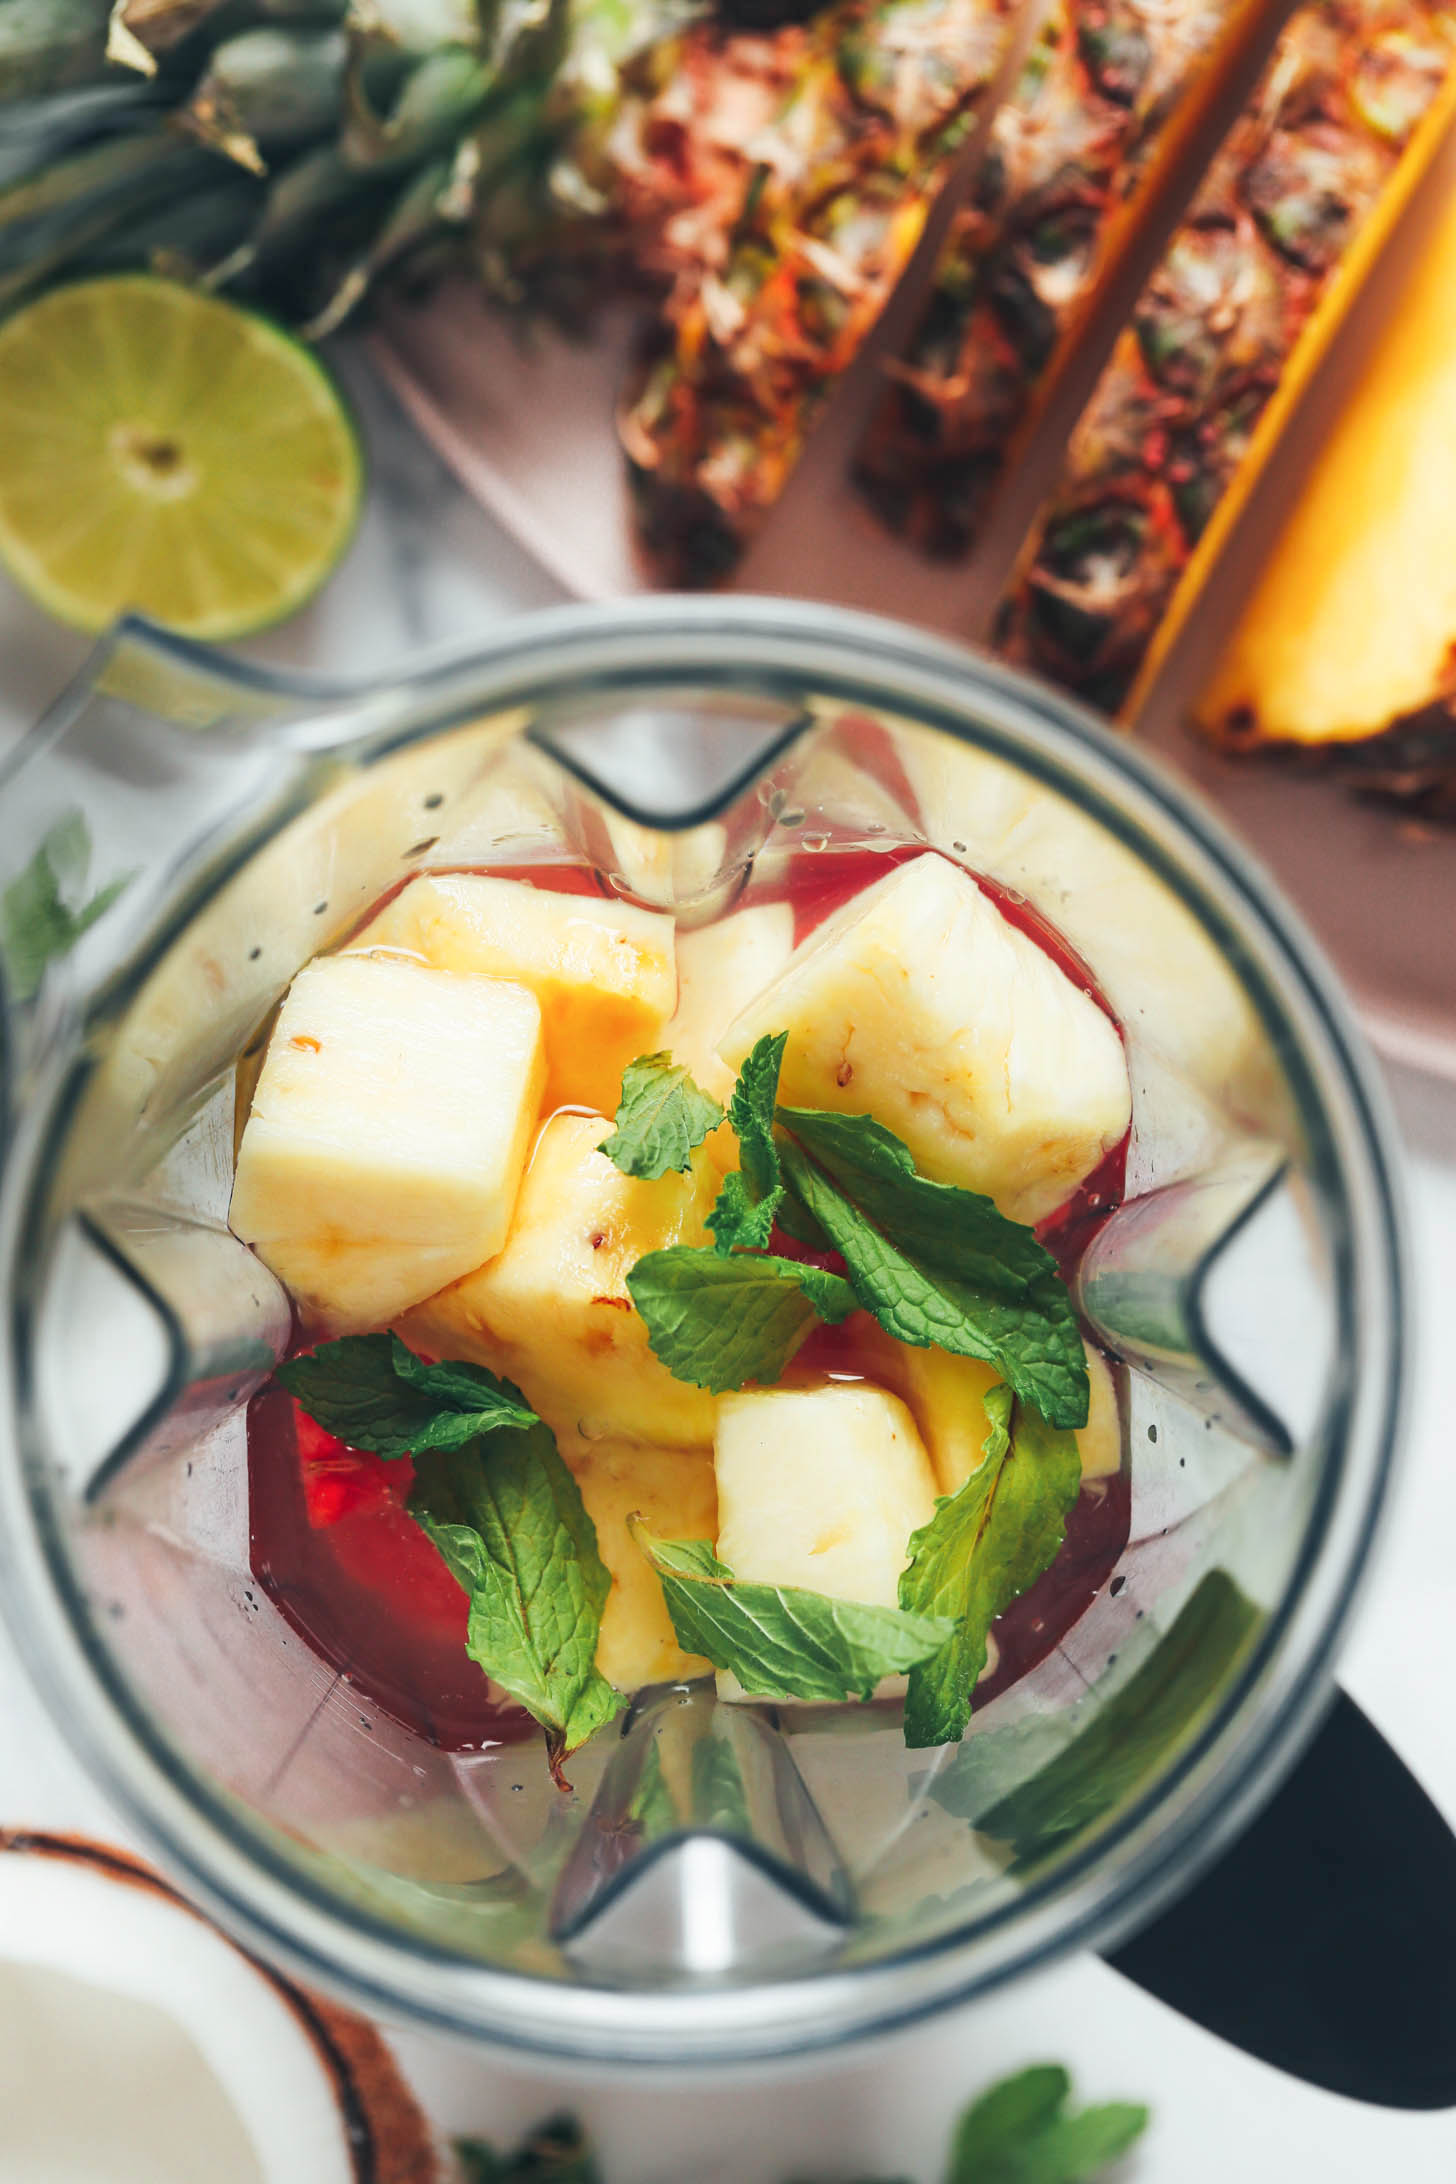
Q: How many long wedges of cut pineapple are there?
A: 4